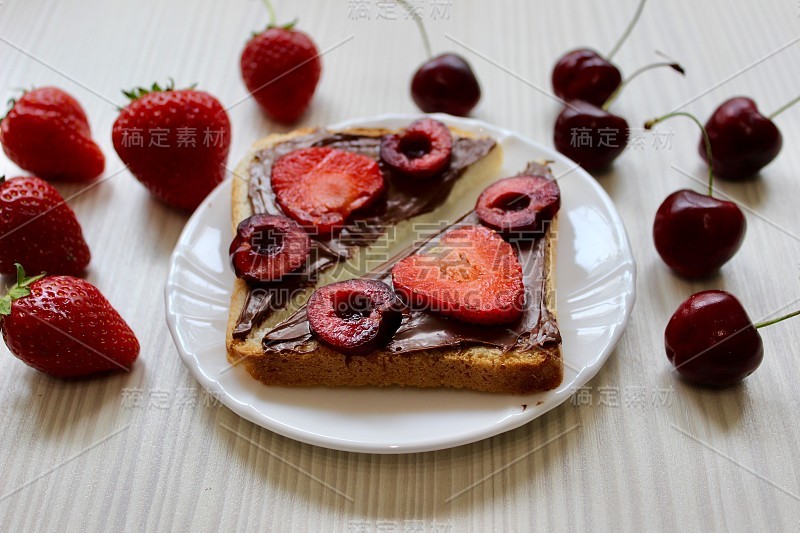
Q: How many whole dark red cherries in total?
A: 6